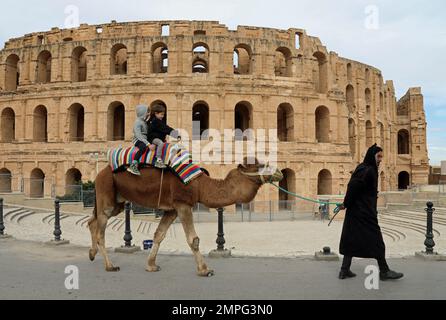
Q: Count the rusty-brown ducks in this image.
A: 0